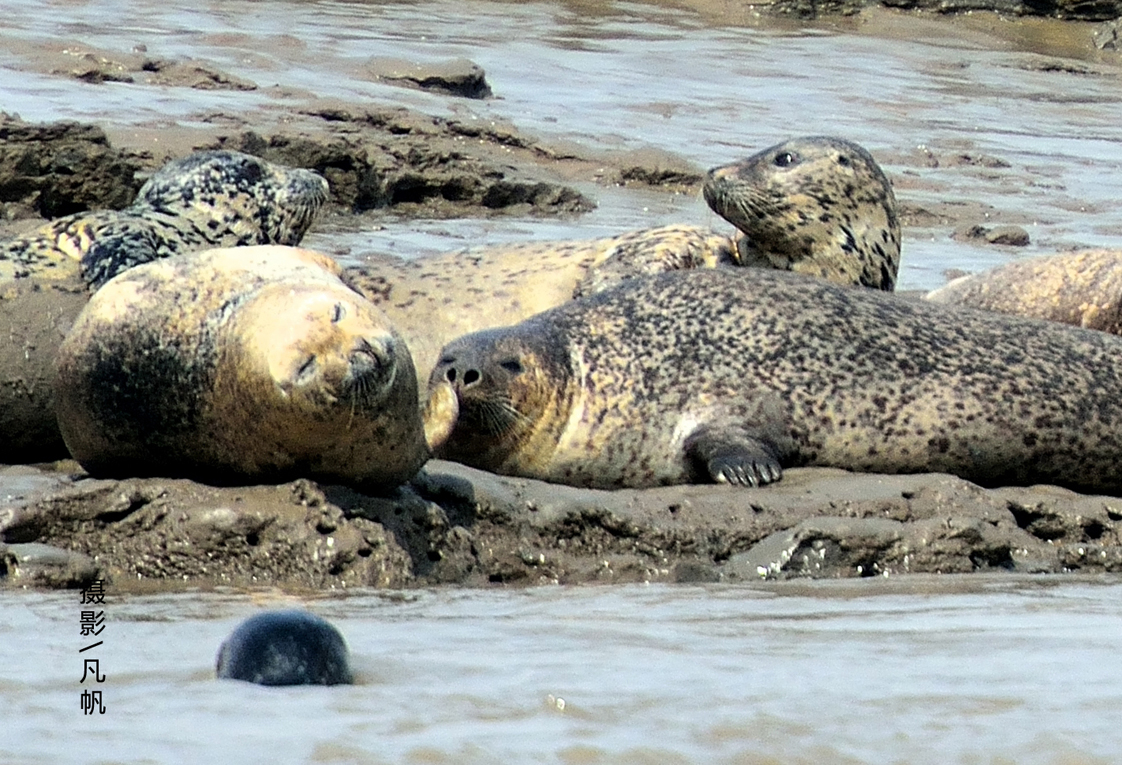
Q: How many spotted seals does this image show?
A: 6